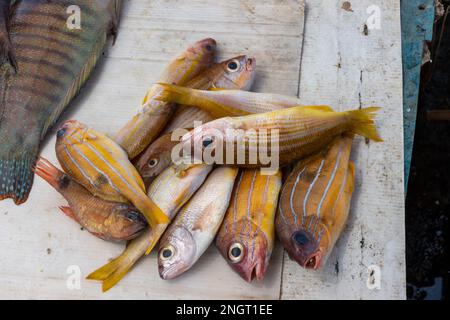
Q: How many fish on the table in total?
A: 12